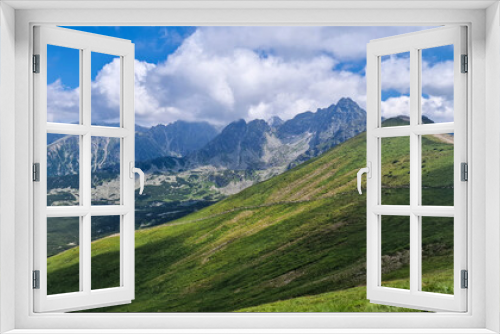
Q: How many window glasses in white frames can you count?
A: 12